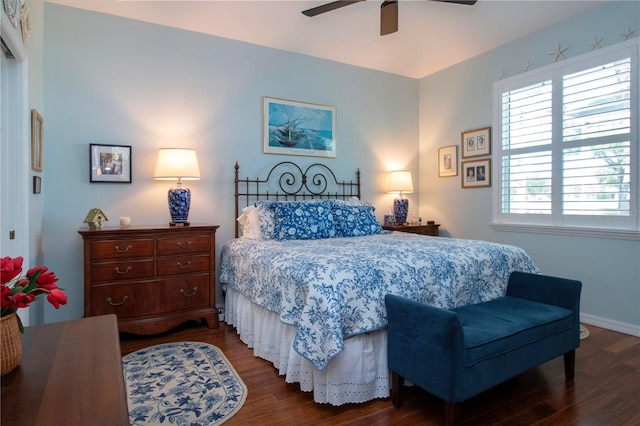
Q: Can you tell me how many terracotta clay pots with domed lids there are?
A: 0